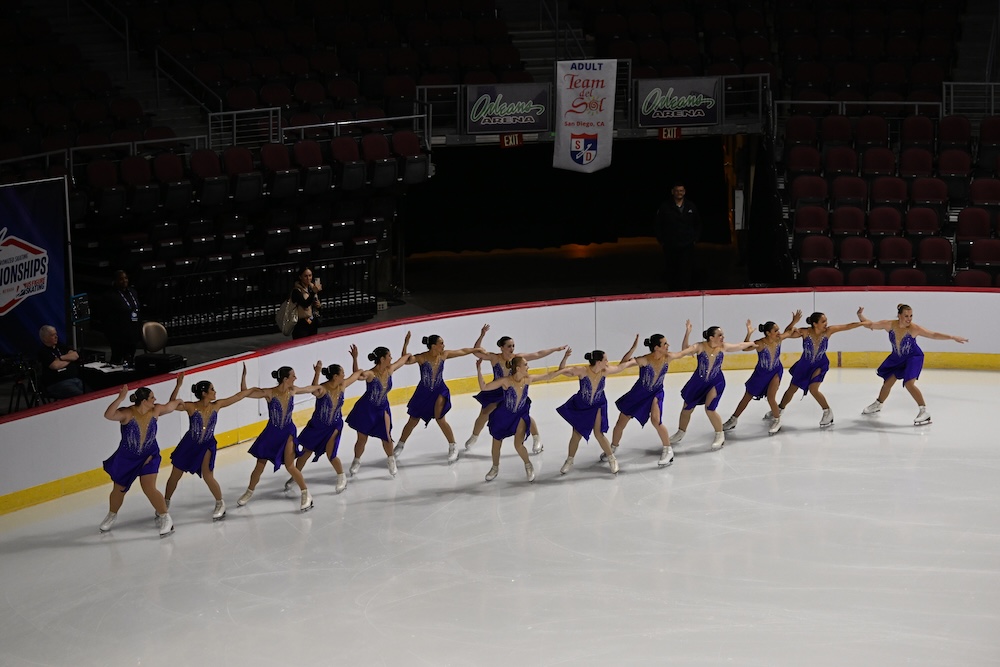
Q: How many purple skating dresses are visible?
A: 14